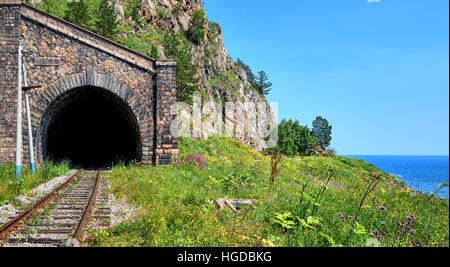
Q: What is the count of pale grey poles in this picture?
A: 2